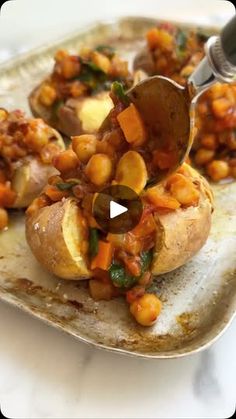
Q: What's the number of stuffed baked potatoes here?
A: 5